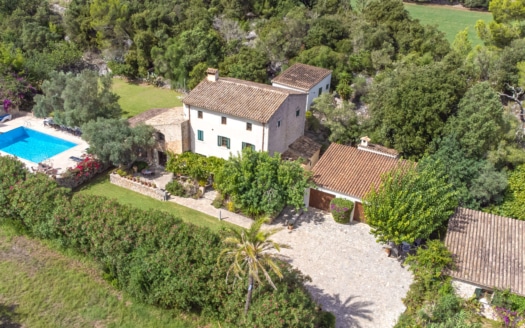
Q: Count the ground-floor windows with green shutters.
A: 3